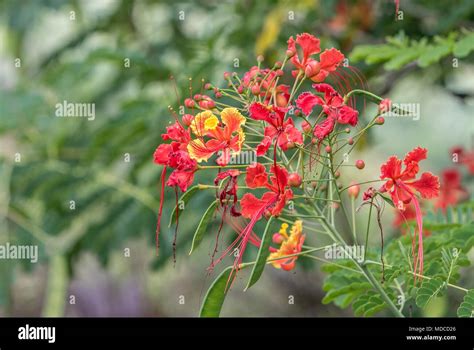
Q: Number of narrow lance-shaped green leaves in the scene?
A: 4